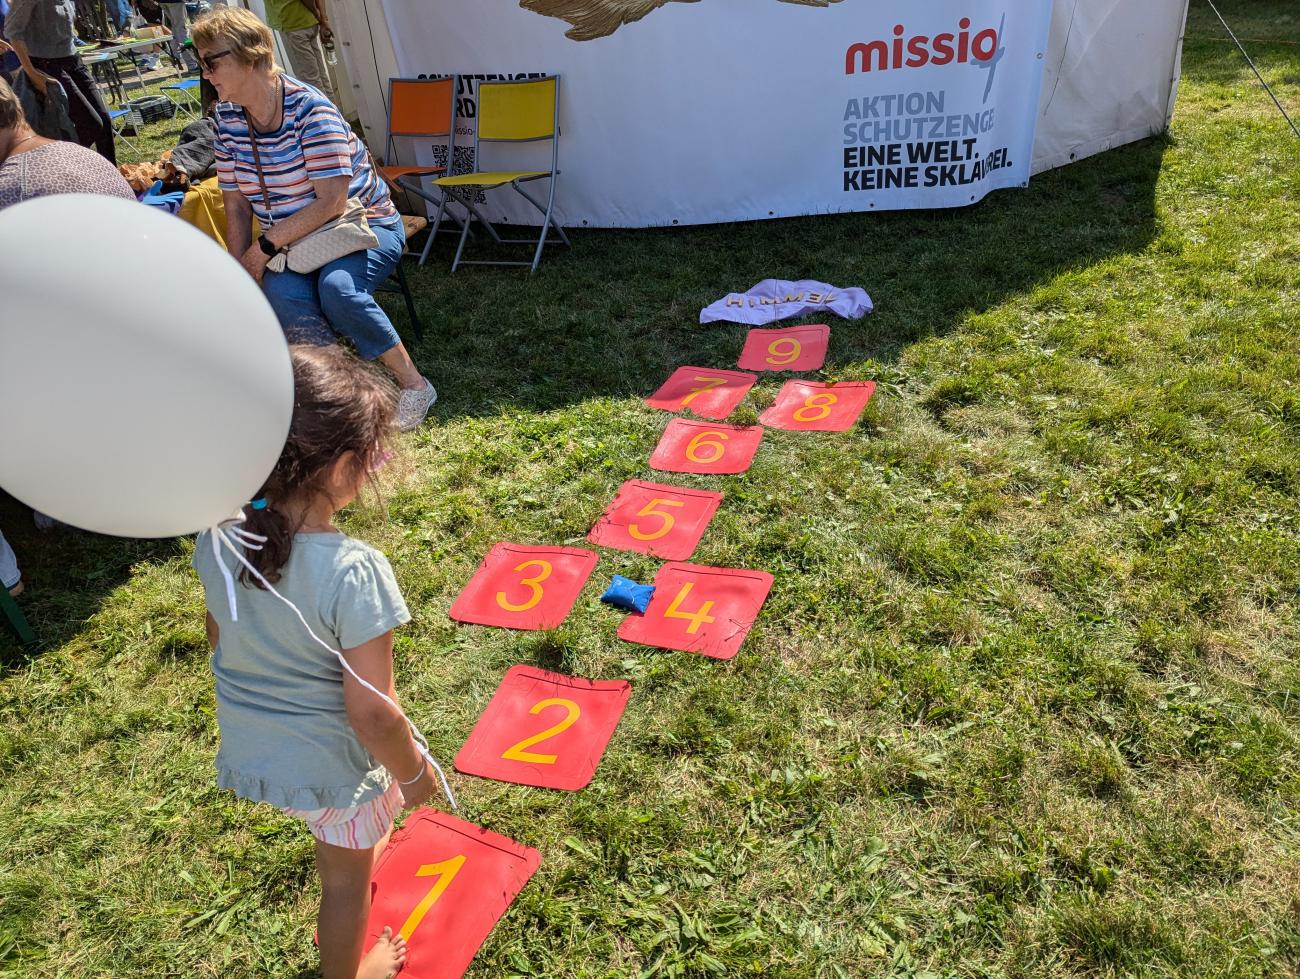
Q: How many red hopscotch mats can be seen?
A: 9